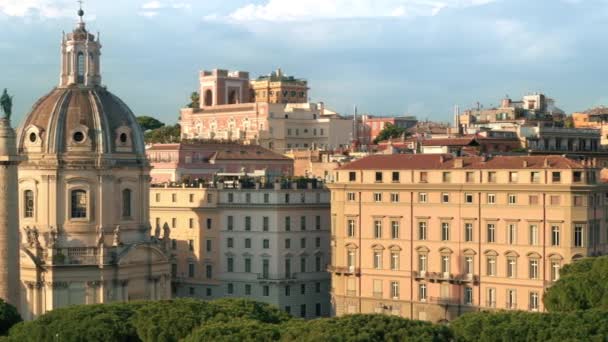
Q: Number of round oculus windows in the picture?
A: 3